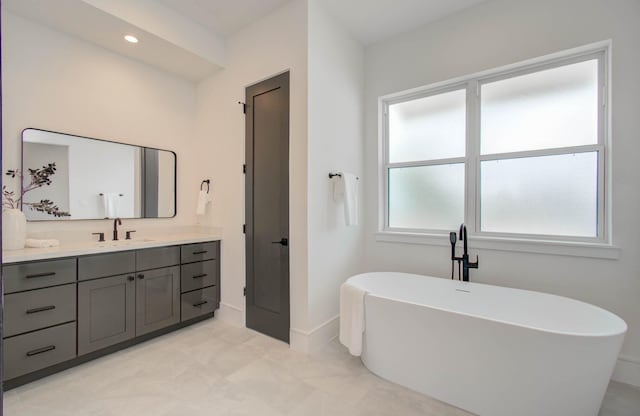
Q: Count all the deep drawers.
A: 4